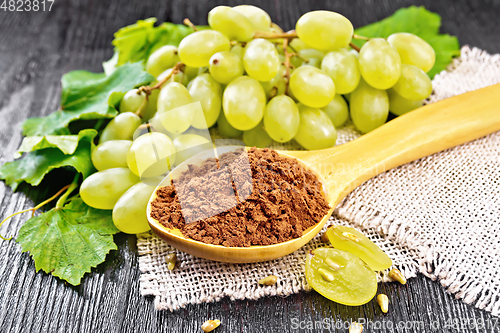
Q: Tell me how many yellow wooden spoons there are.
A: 1